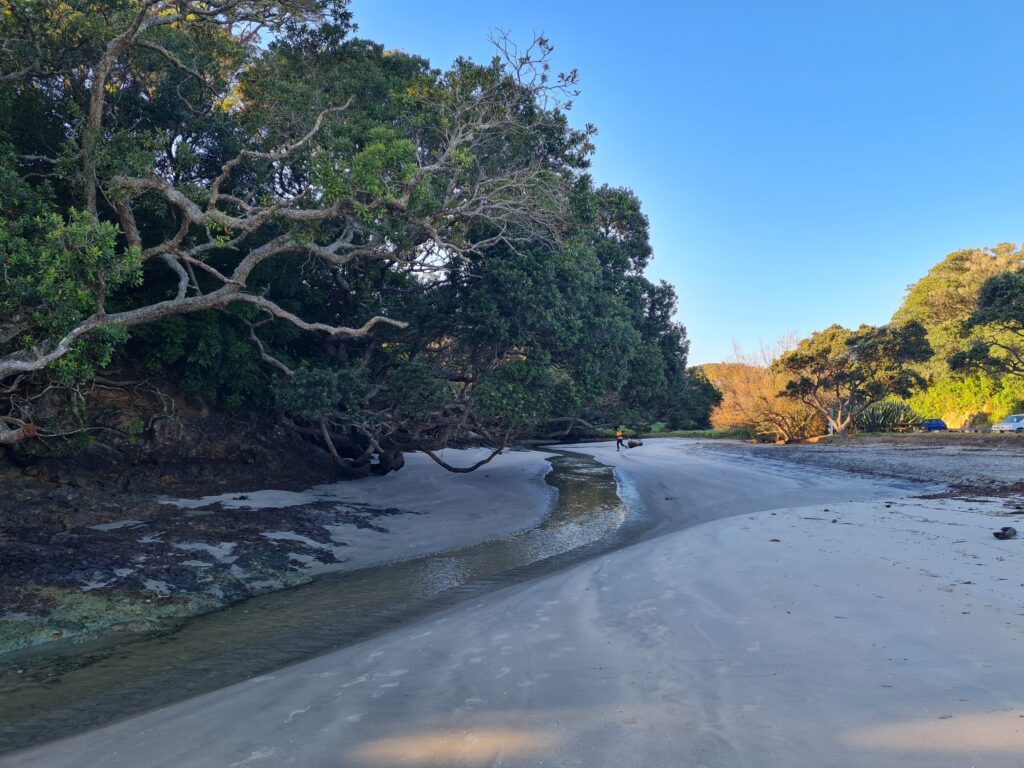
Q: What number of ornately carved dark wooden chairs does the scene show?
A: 0